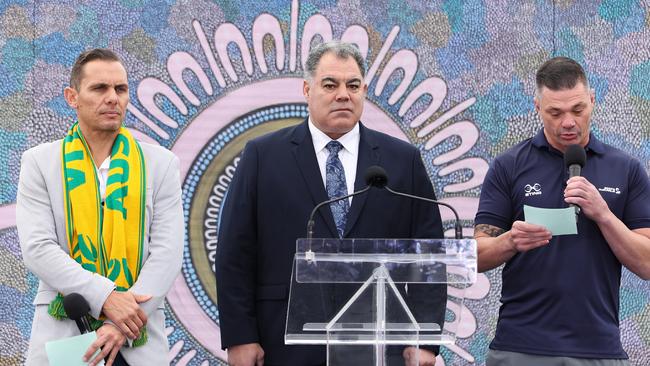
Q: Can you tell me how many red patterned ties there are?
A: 0